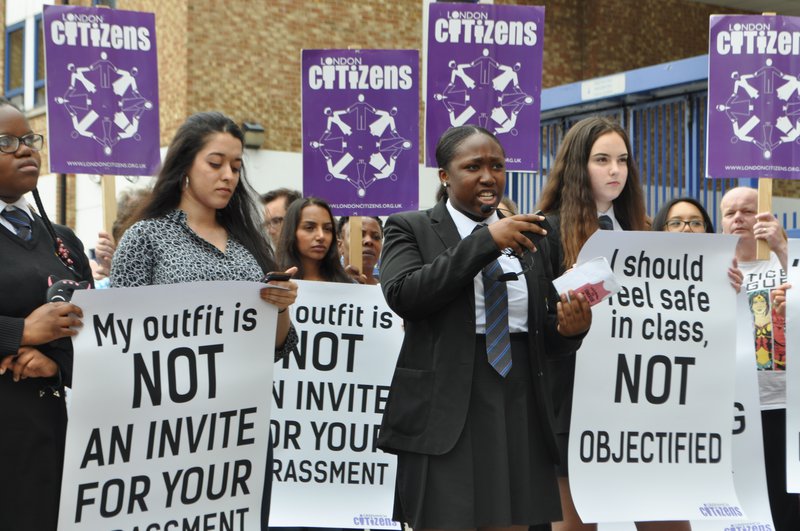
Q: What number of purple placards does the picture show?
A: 4